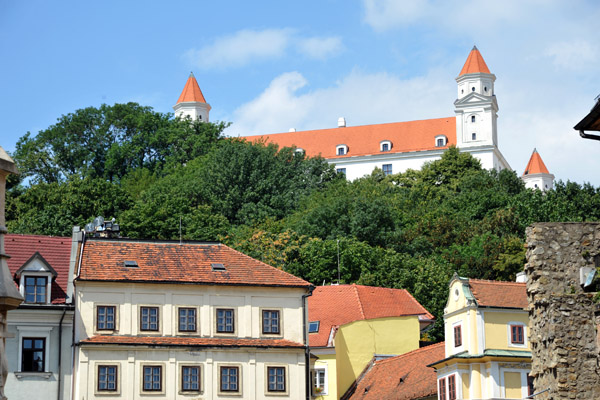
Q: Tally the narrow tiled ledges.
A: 1